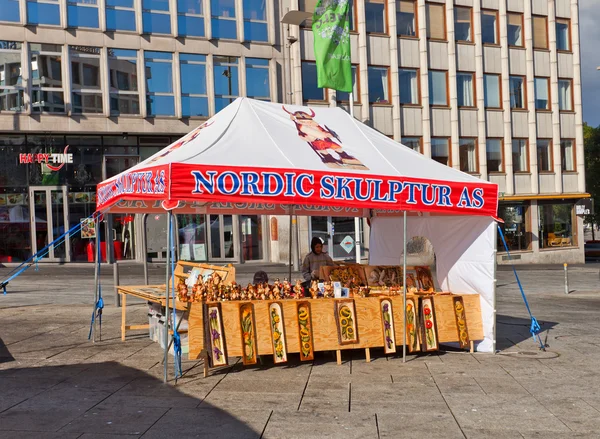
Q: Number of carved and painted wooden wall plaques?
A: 9